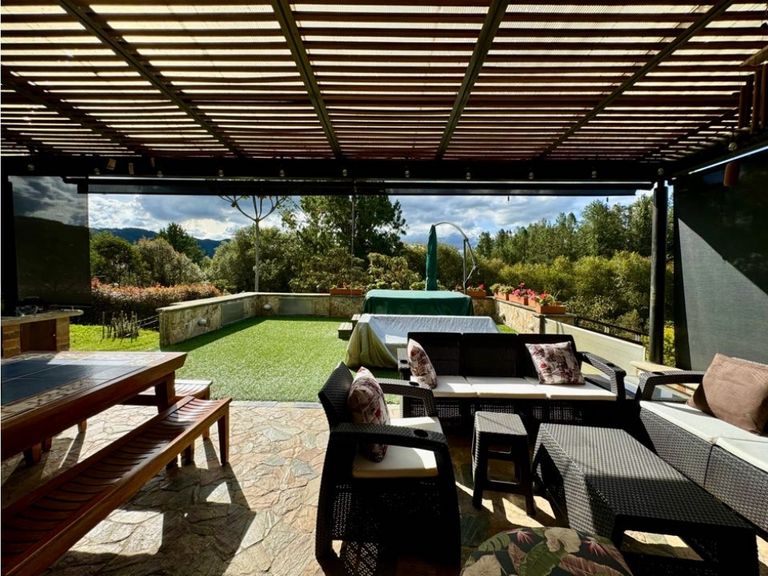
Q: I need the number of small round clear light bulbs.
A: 12